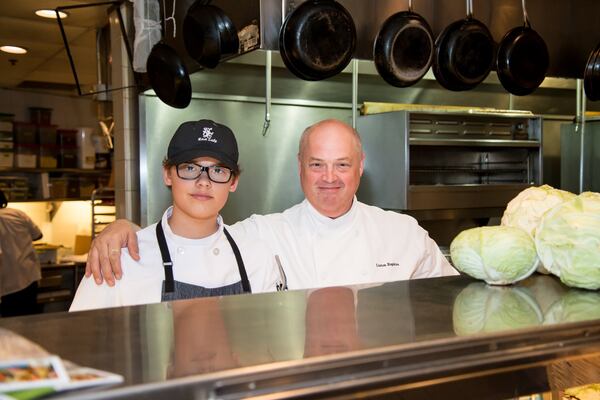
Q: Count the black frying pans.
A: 7